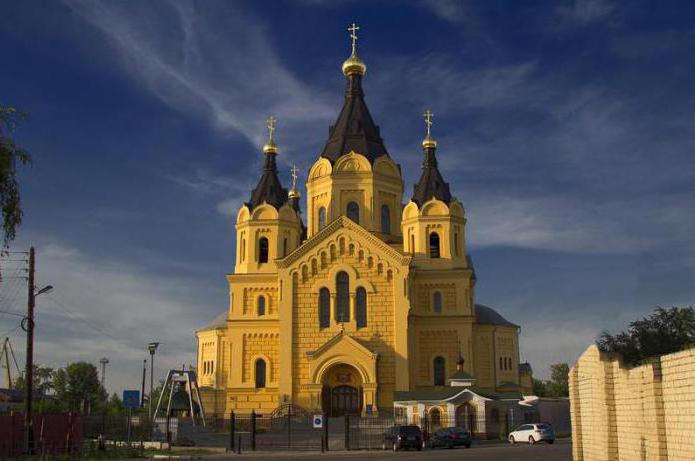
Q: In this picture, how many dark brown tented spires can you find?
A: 4